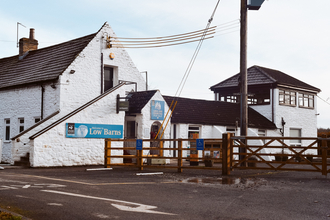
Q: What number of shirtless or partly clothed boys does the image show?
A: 0